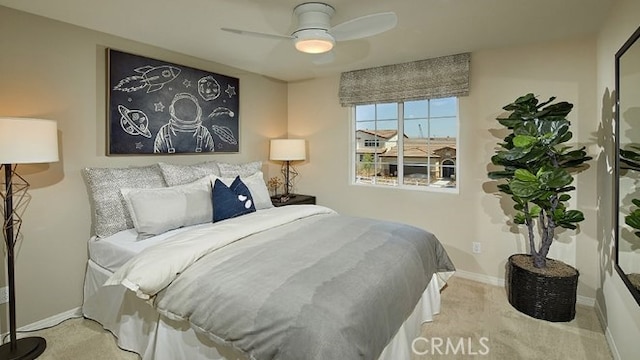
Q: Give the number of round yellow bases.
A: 0